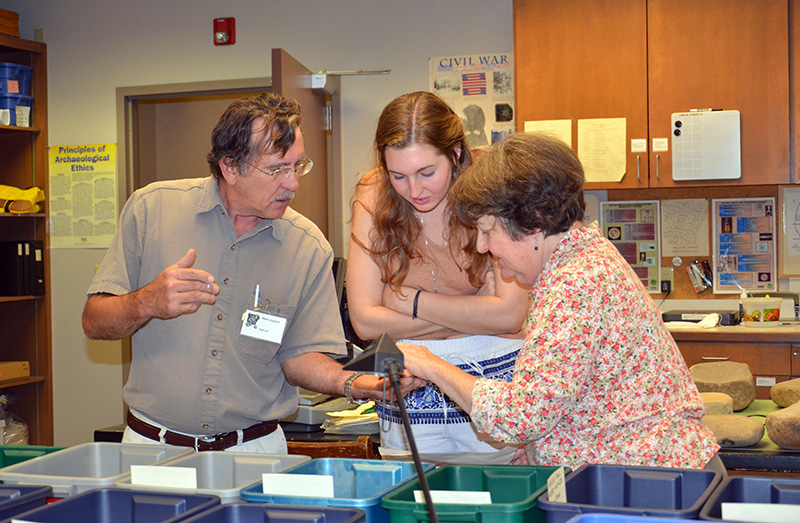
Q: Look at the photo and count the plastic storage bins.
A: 13